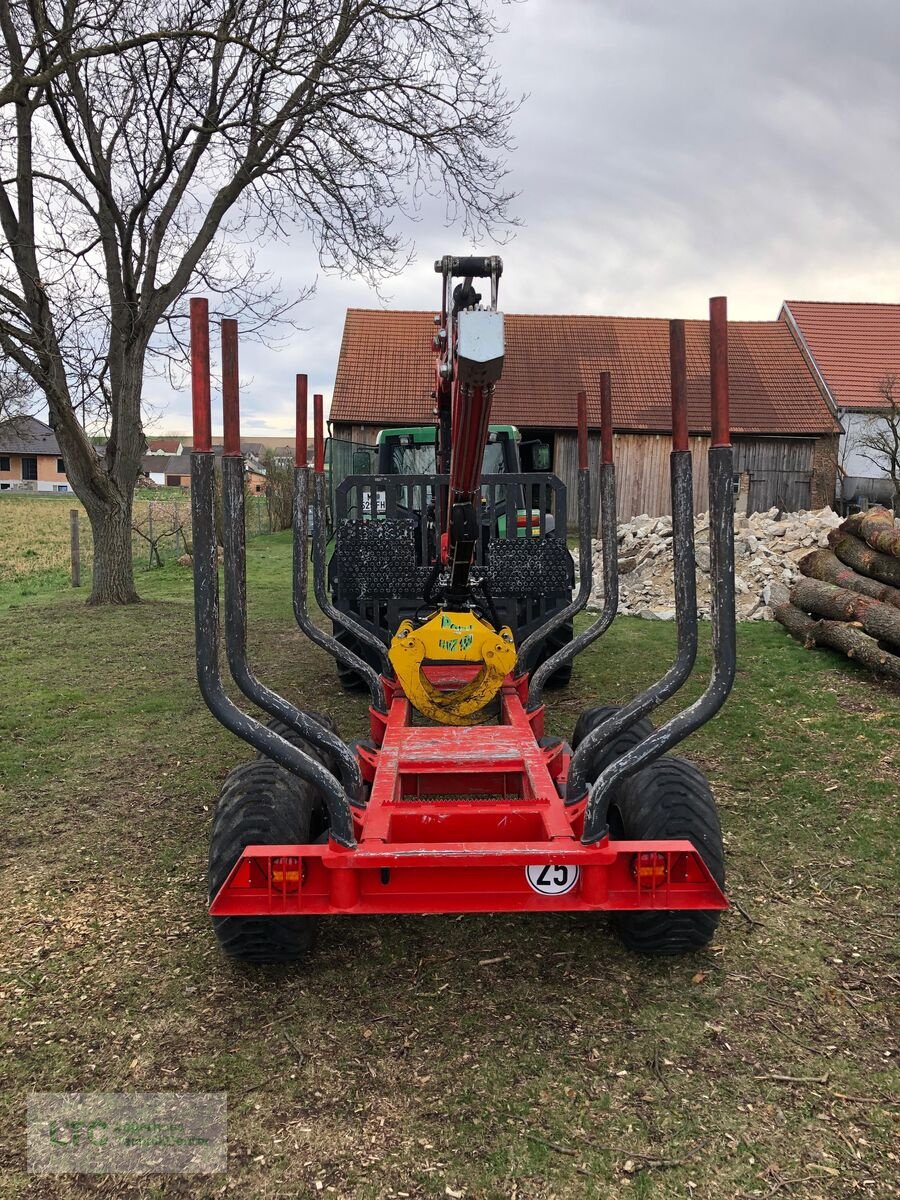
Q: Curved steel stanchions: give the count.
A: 8